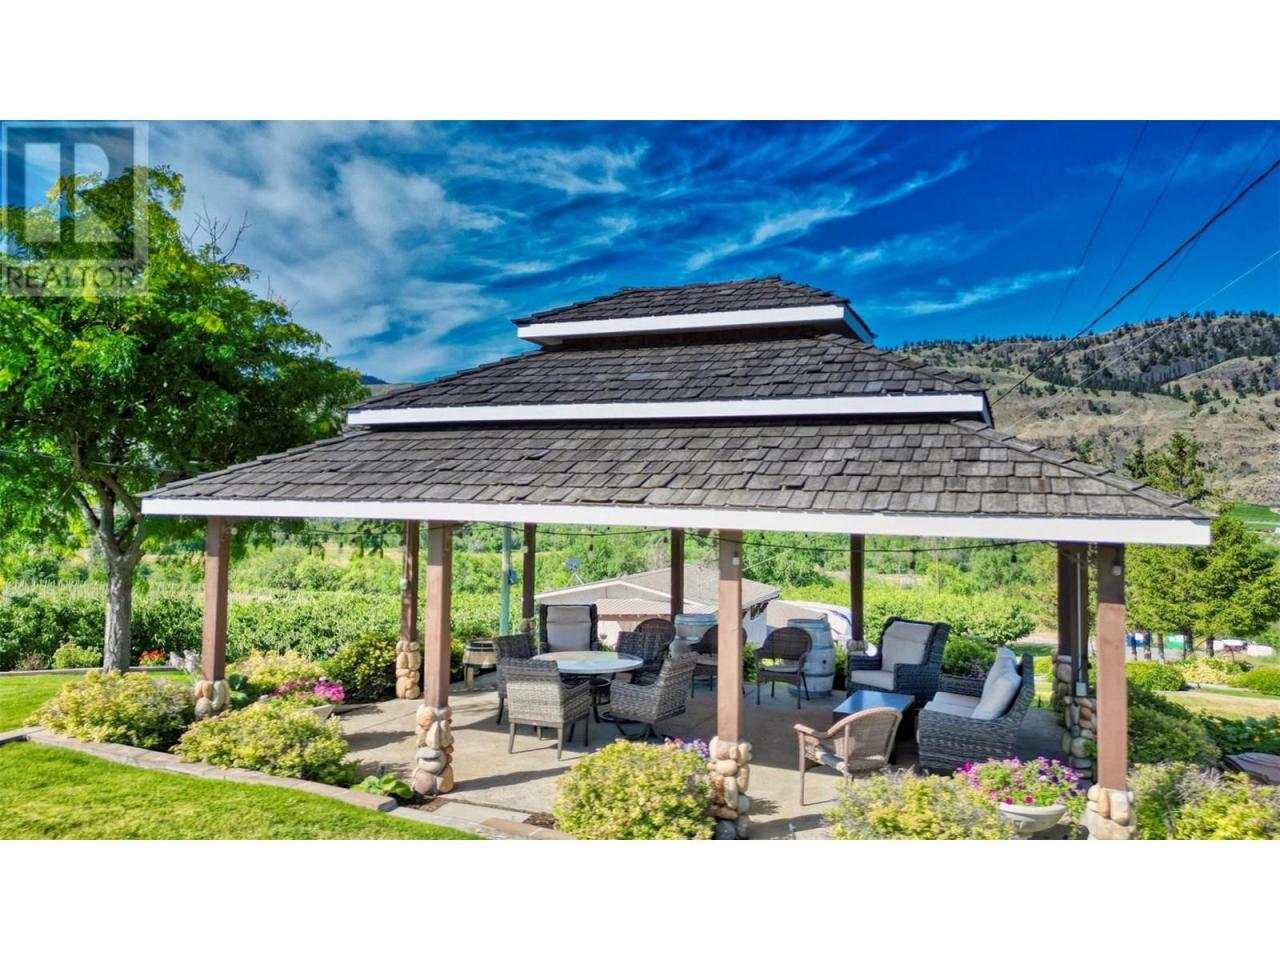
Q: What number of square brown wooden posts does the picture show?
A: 10